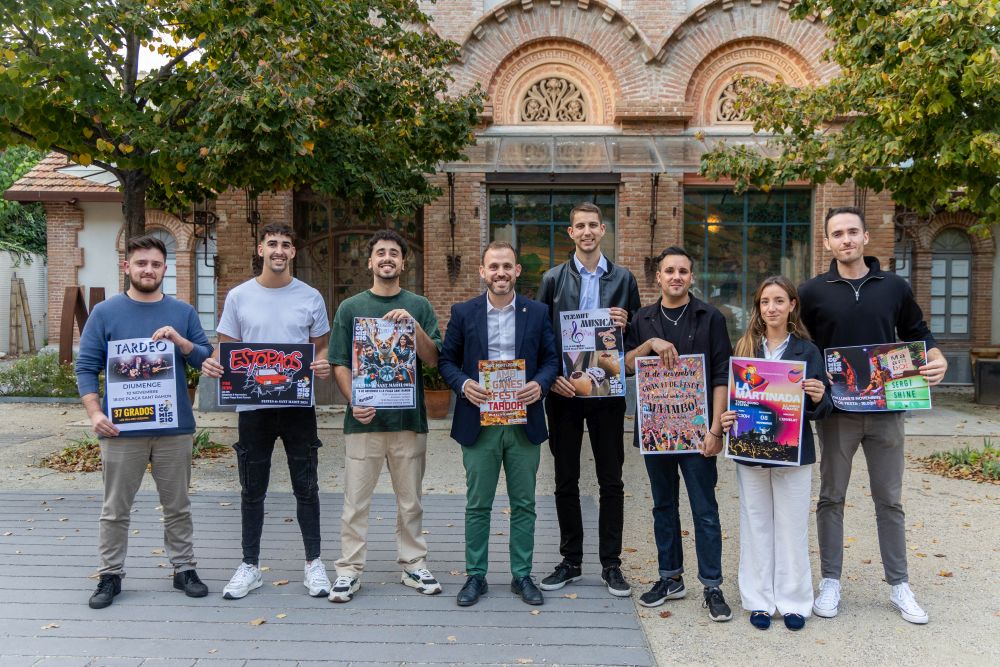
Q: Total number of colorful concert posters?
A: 8